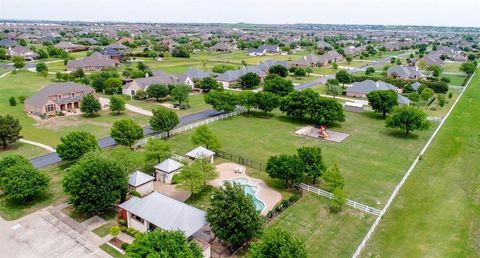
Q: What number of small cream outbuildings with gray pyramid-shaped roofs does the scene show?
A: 3